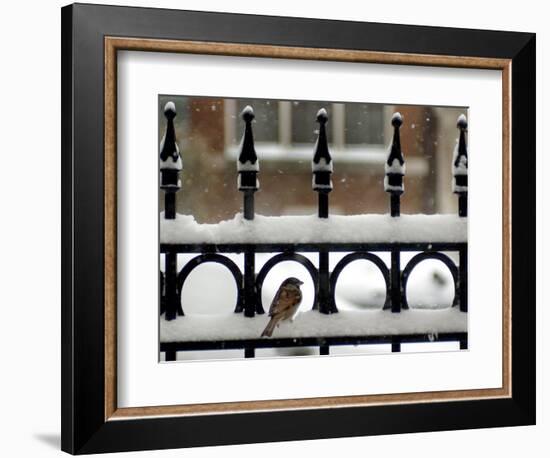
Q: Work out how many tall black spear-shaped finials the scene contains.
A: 5